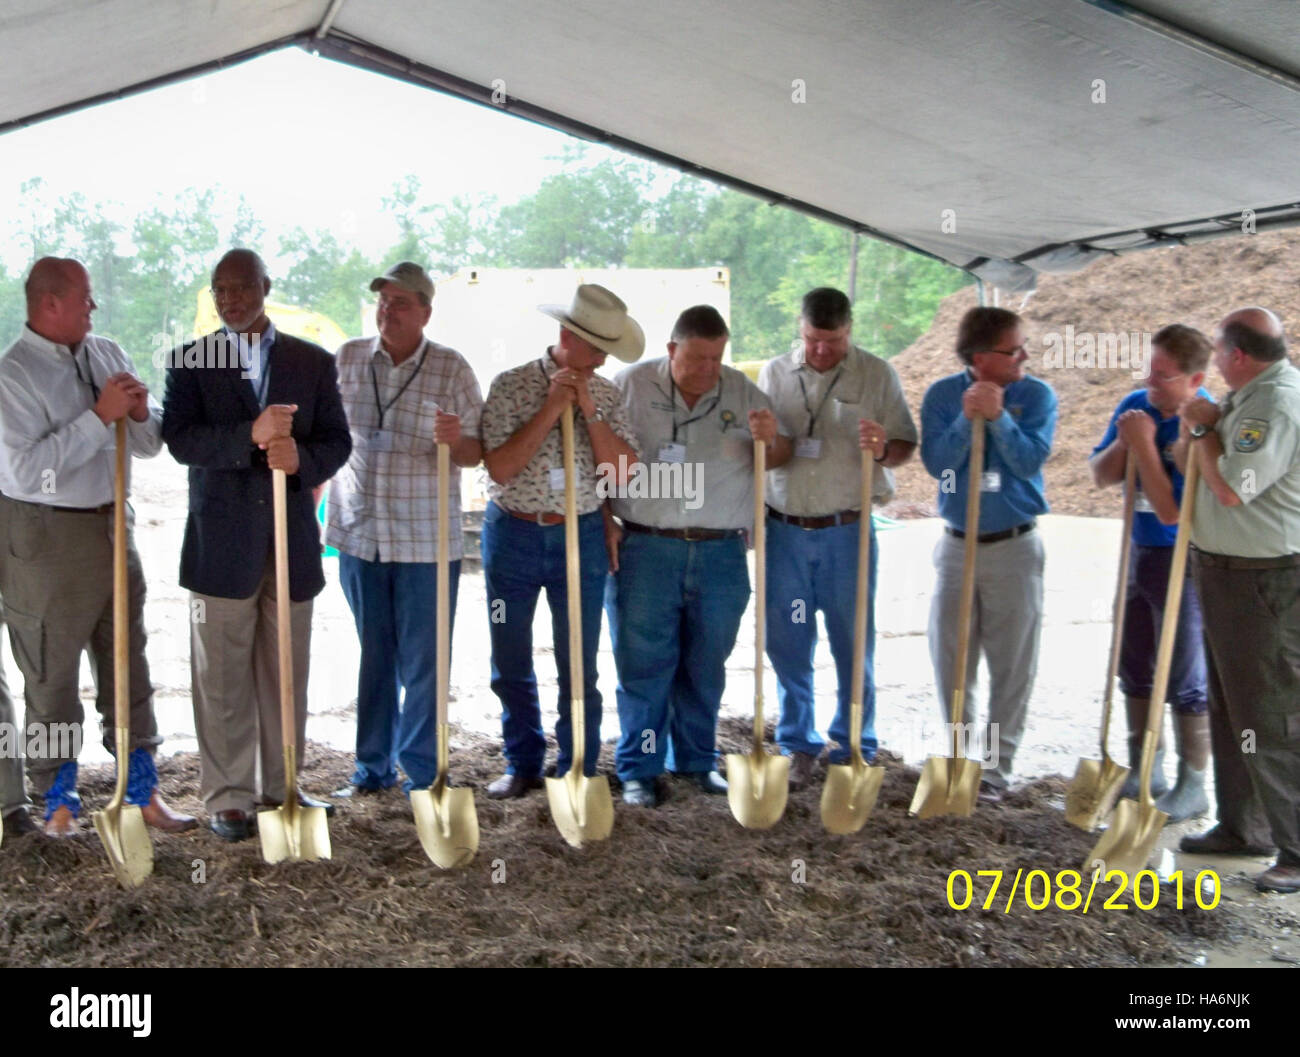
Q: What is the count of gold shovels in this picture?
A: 9